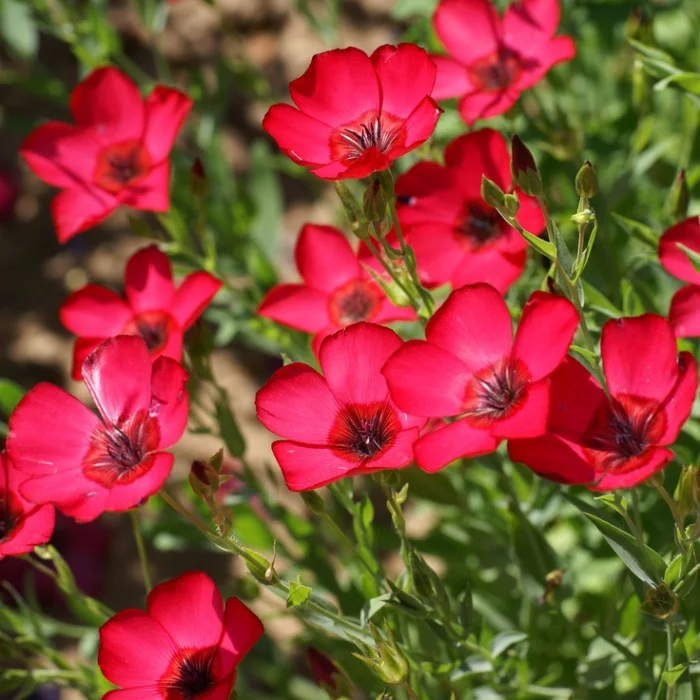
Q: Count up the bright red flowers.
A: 13